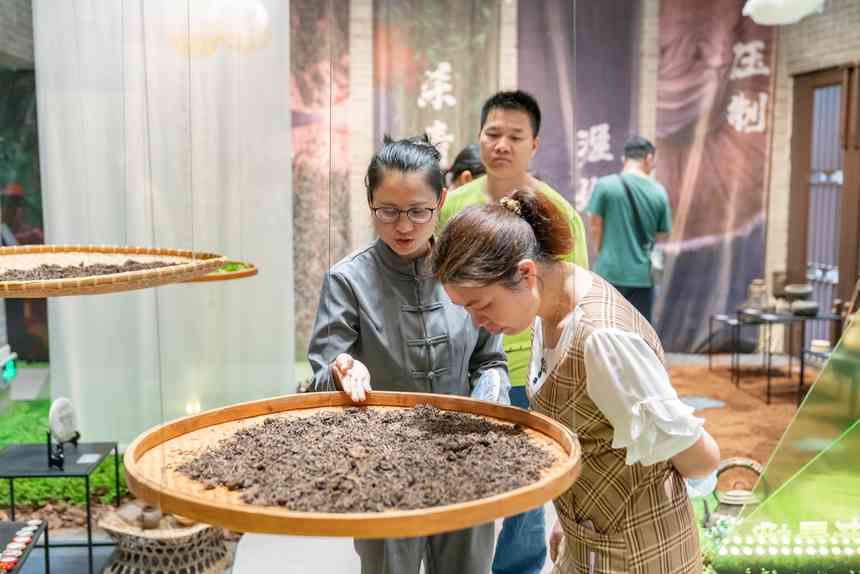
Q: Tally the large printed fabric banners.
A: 4